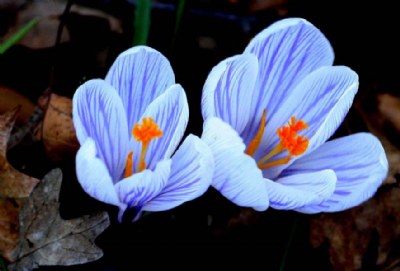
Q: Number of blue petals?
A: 12